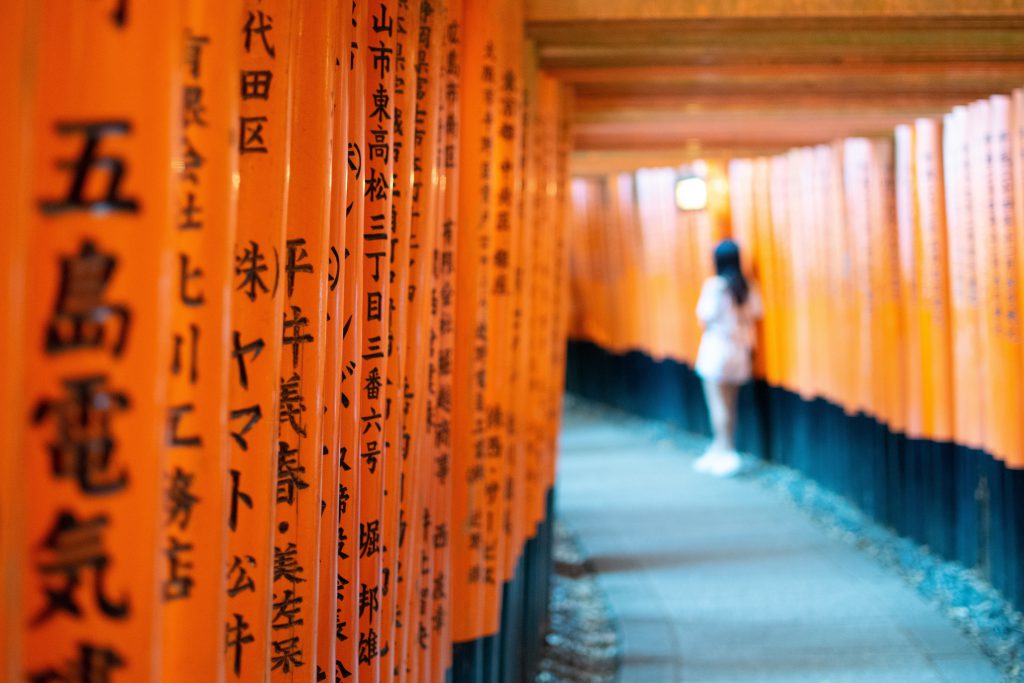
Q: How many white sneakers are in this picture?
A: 2